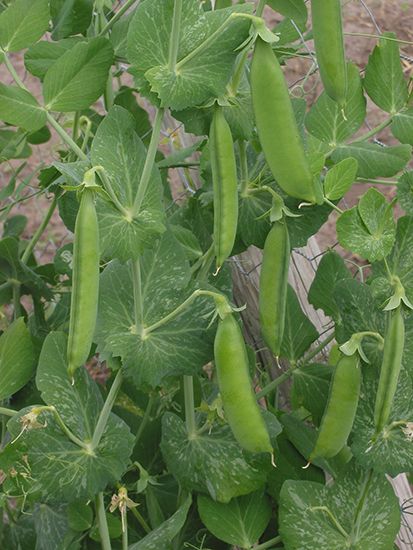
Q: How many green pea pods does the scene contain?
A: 8